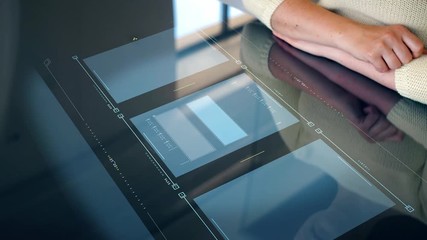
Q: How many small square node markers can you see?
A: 11